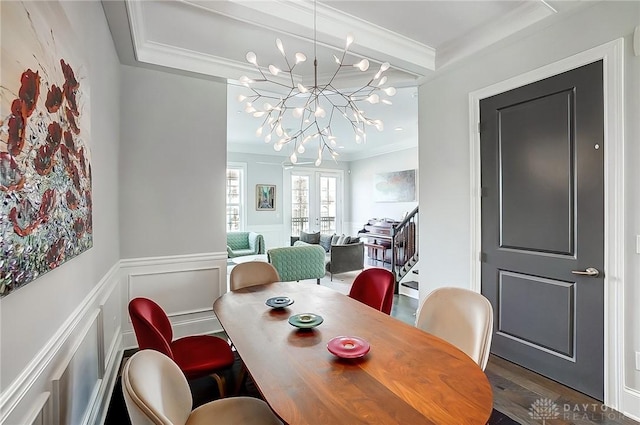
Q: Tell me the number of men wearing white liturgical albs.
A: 0